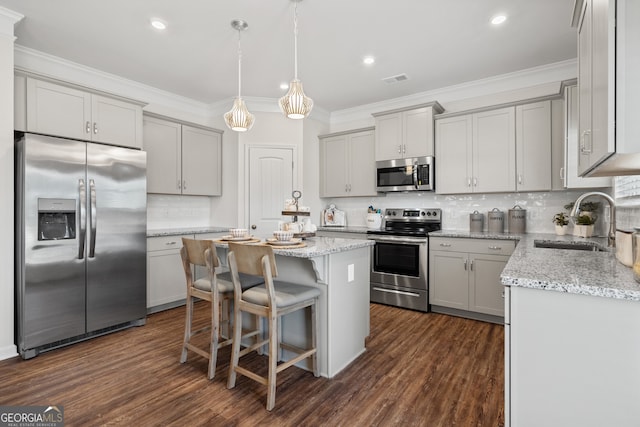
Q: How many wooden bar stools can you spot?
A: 2